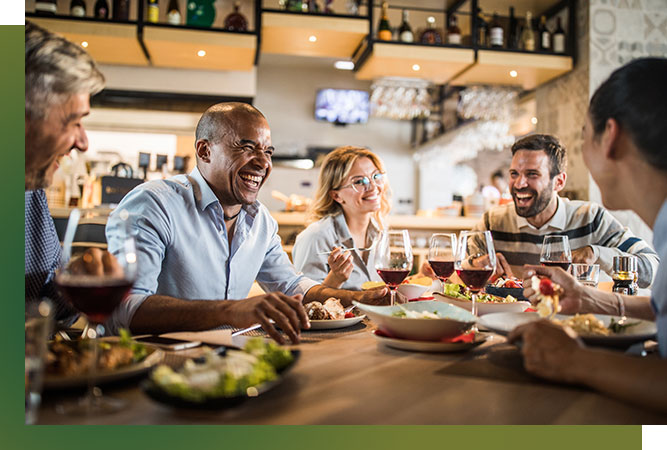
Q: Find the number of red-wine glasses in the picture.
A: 5